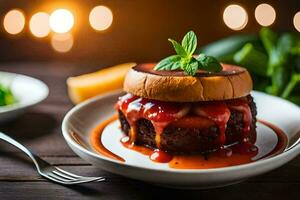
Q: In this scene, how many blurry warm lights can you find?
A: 8